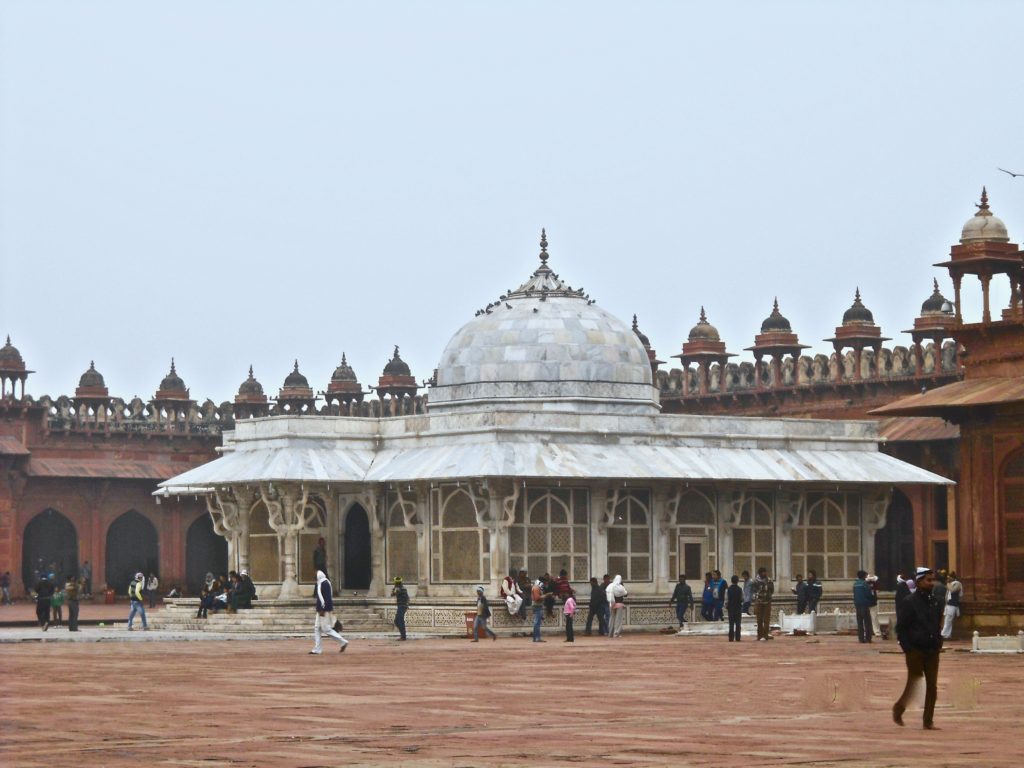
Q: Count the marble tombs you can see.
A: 1